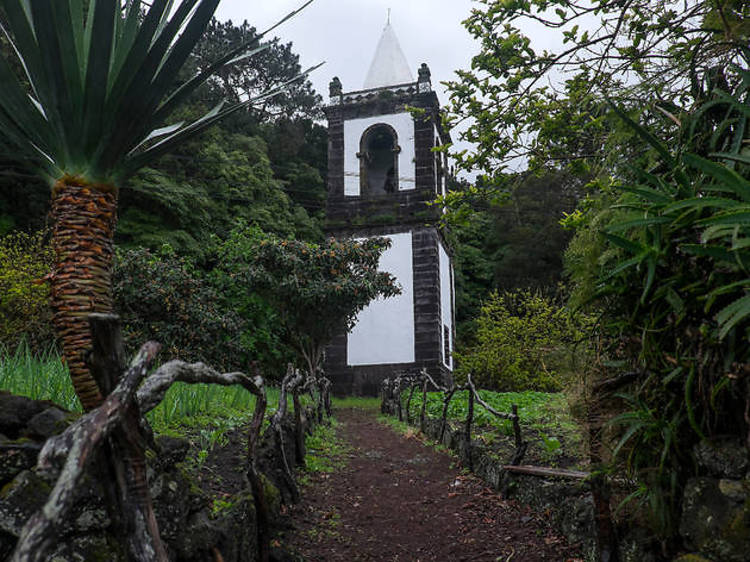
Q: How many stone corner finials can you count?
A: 2